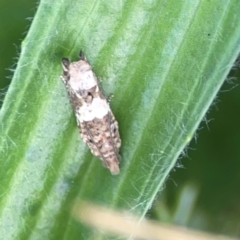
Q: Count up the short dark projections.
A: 2